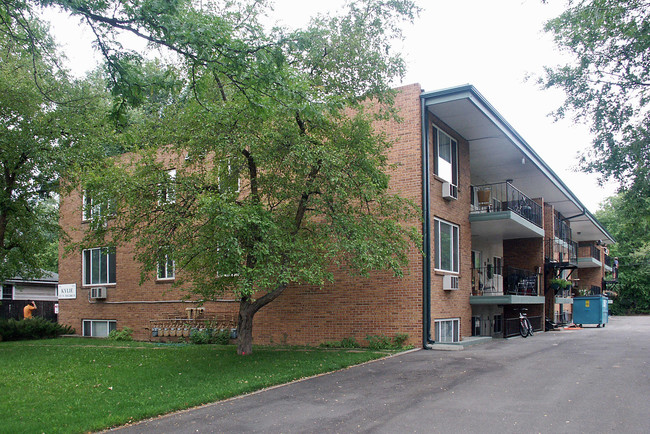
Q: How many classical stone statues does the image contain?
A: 0